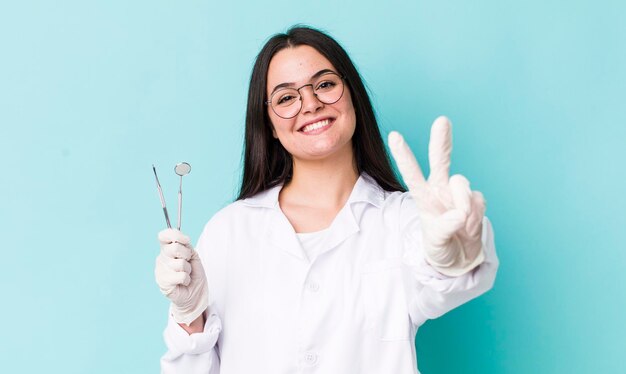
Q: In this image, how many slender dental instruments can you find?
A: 2